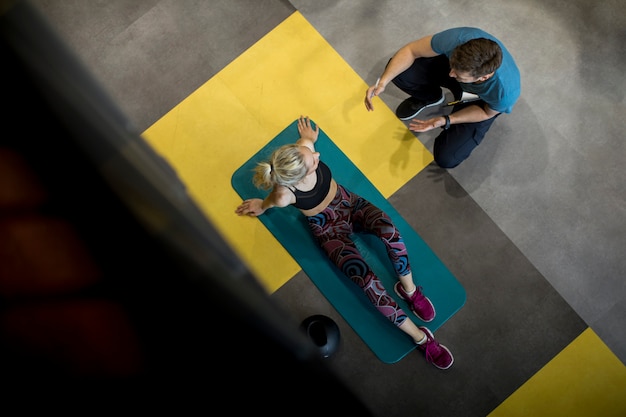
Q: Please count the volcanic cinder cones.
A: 0